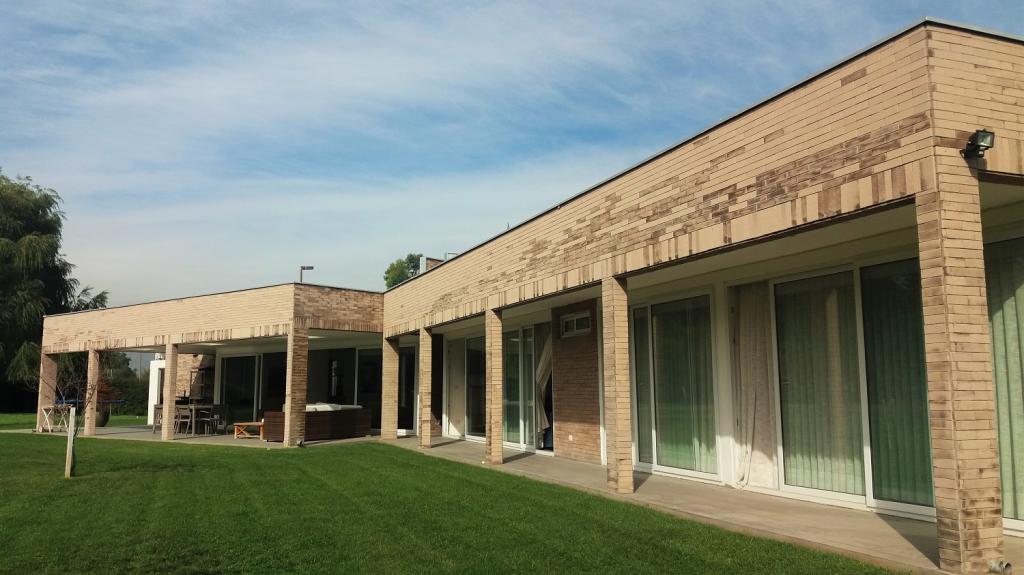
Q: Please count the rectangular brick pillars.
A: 9